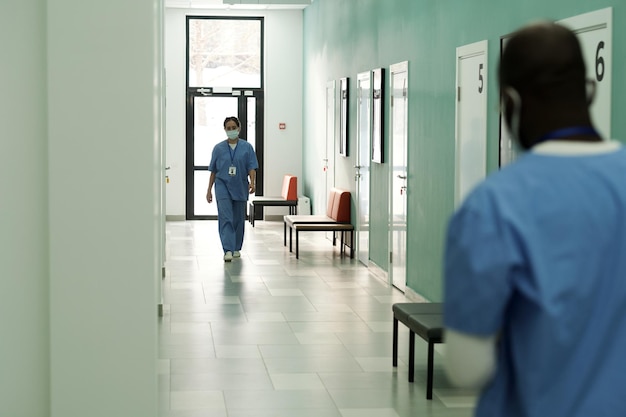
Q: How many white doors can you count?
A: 5